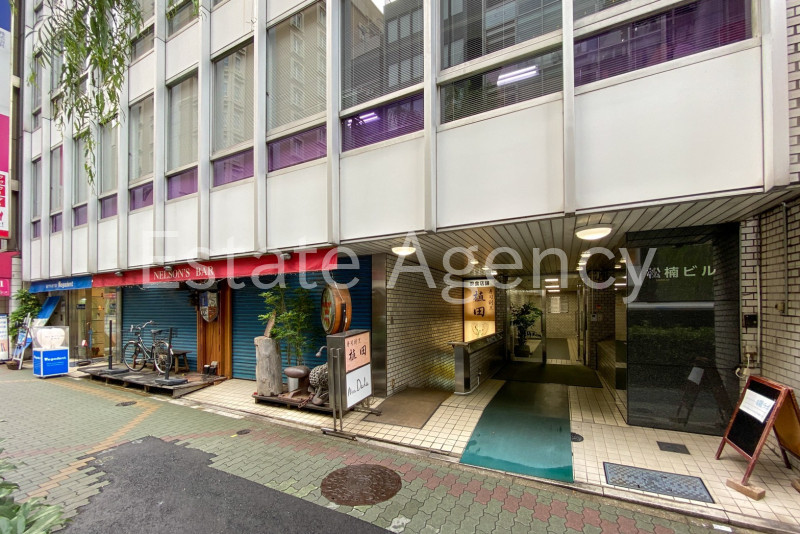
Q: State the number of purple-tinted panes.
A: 10